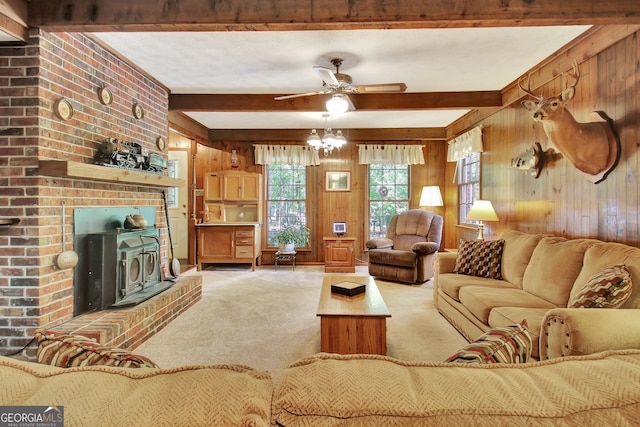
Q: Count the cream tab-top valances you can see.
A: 3